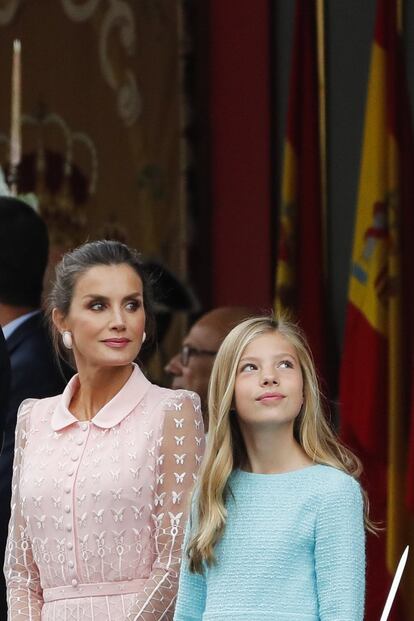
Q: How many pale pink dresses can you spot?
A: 1